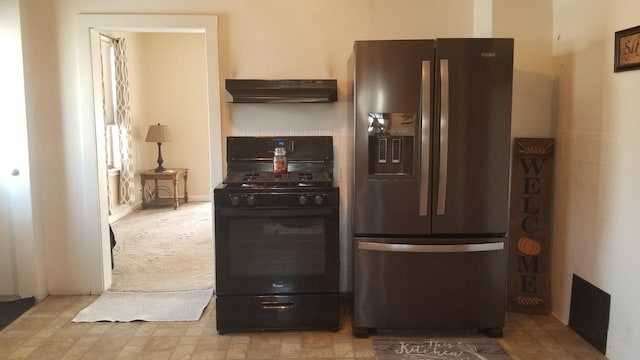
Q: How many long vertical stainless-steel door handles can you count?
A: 2